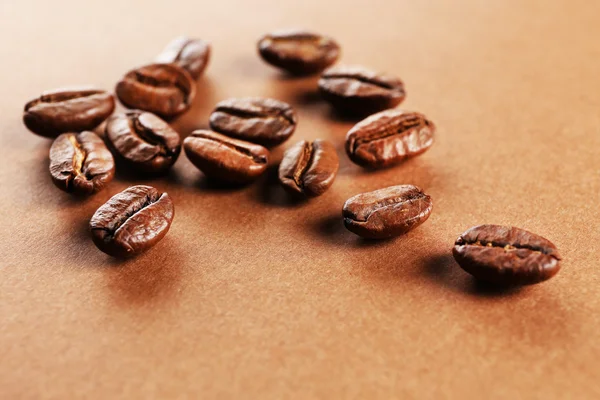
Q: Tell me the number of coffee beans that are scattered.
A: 14